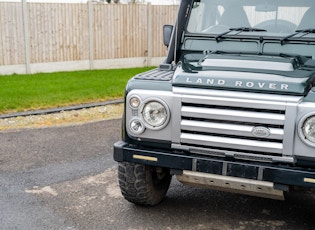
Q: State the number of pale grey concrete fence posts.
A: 3